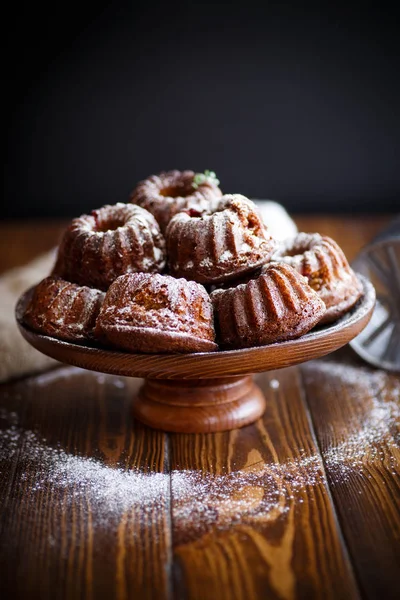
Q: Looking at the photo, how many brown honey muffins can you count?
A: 7